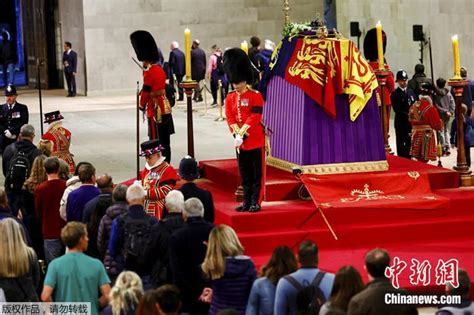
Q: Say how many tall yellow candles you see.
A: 4